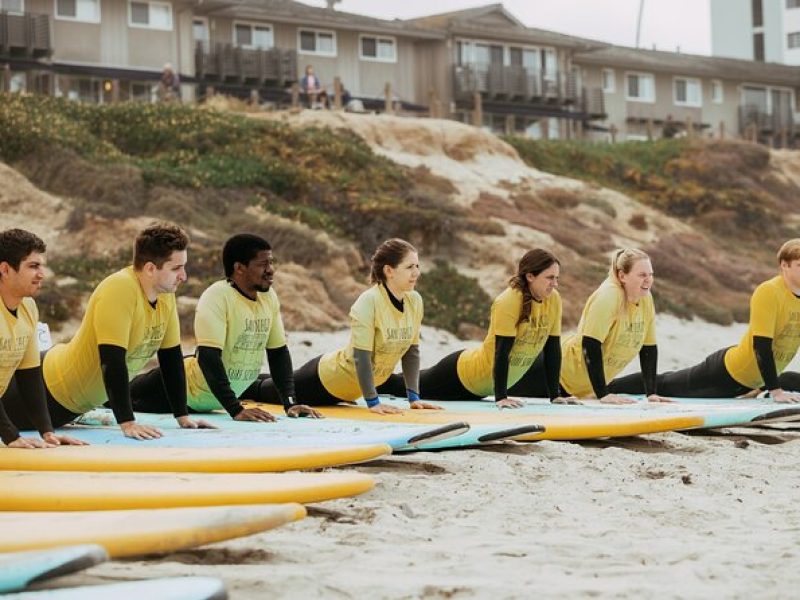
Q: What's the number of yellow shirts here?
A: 7